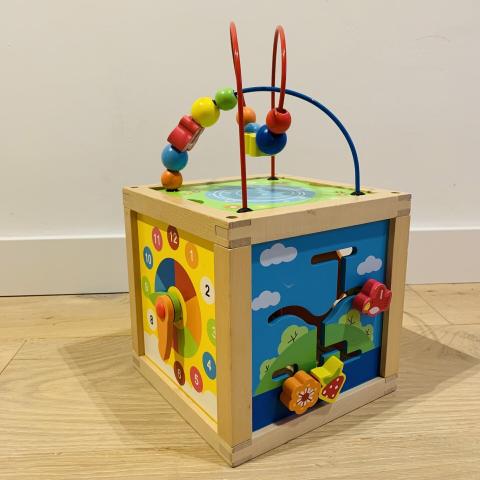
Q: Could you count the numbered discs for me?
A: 11